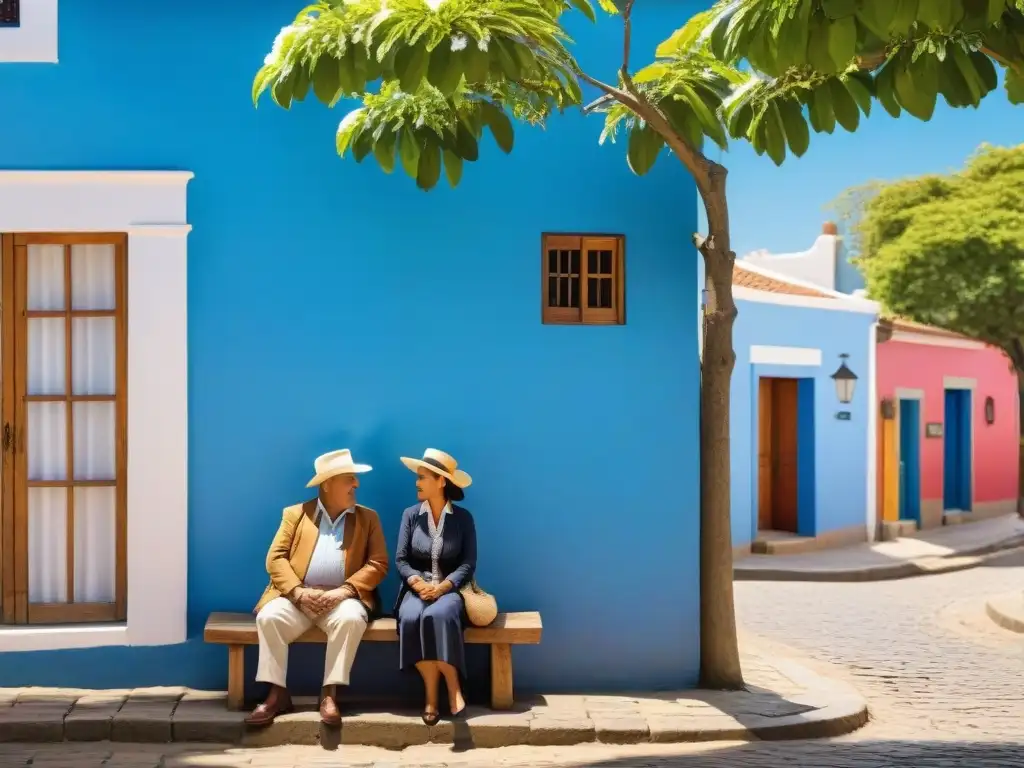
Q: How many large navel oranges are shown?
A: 0